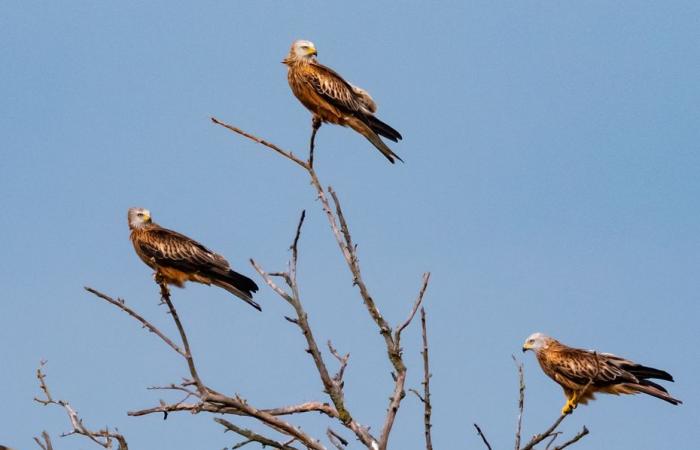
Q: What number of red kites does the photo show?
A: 3